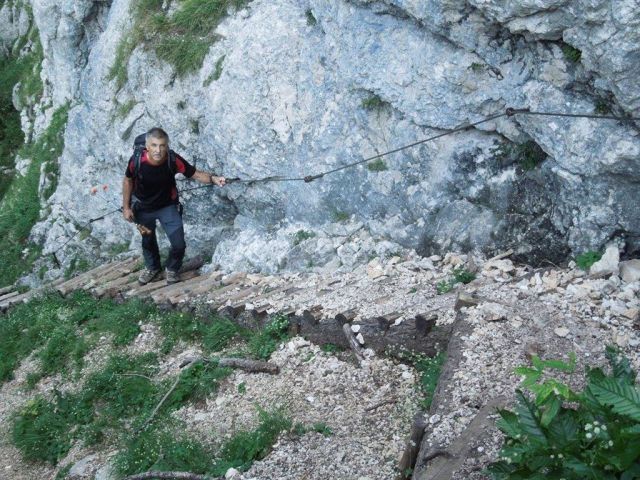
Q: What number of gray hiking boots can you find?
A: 2